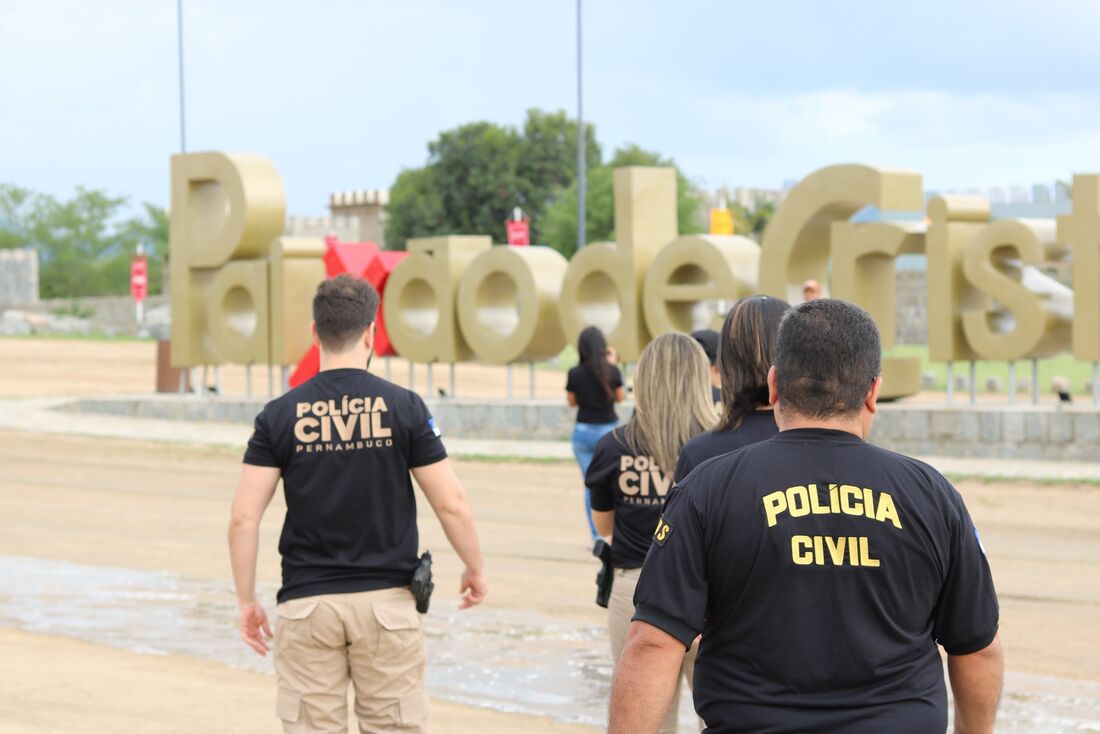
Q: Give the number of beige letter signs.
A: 12